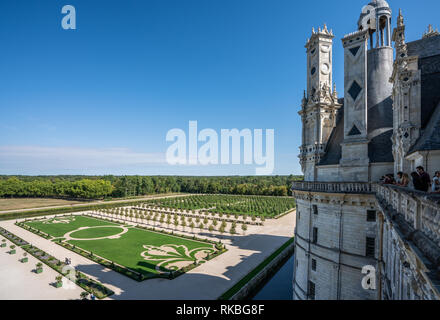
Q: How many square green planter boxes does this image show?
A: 5